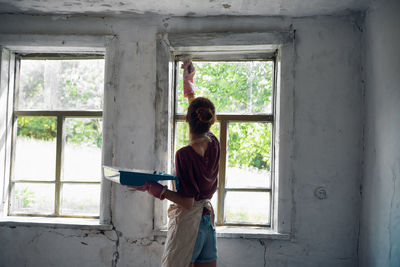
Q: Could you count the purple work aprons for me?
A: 0